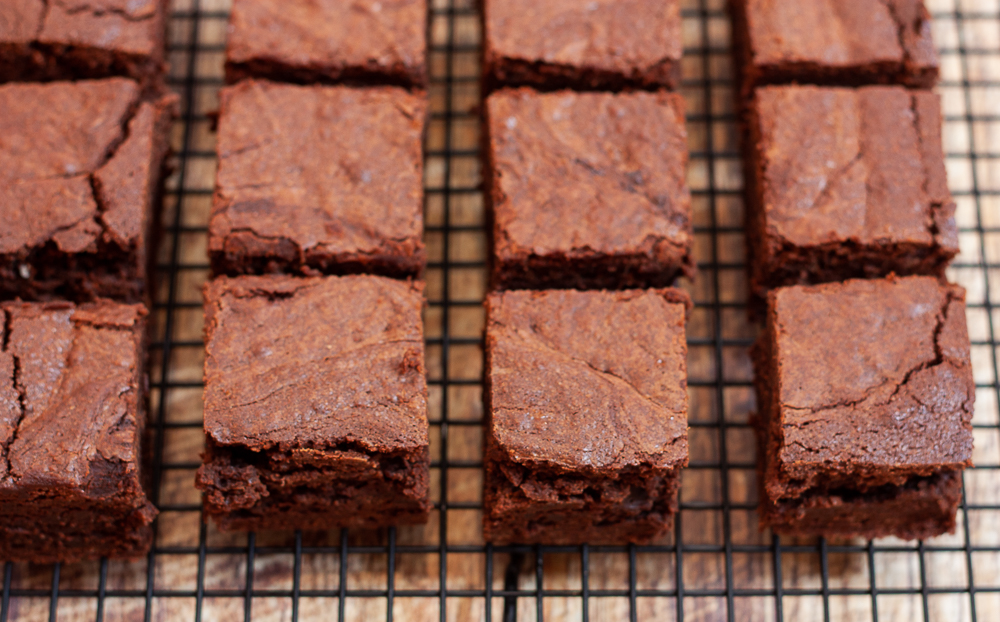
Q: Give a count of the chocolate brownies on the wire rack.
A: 12